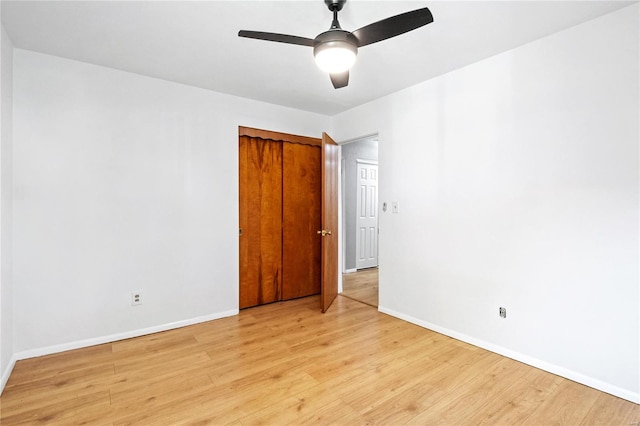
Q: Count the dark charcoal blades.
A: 3